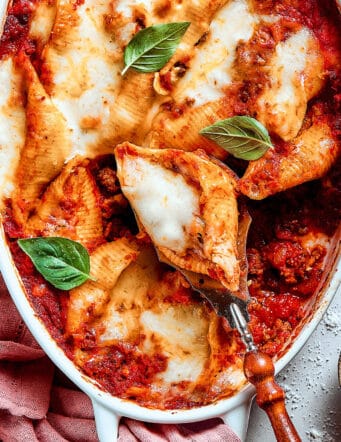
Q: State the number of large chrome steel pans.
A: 0